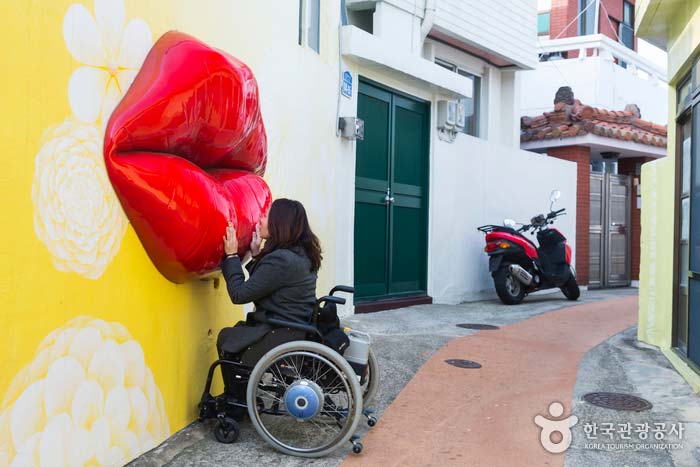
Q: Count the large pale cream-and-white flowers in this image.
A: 3